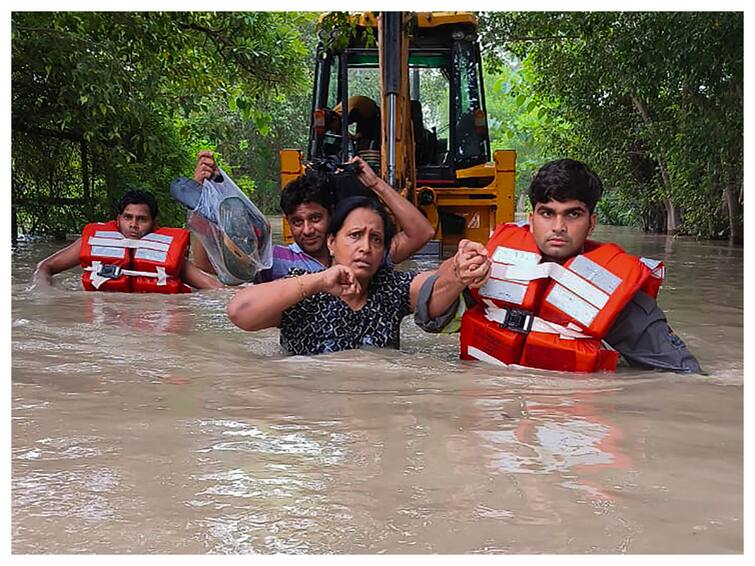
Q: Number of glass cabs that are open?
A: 1